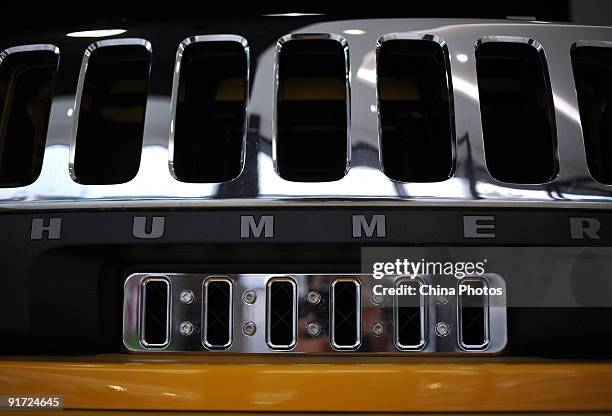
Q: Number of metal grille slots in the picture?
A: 13